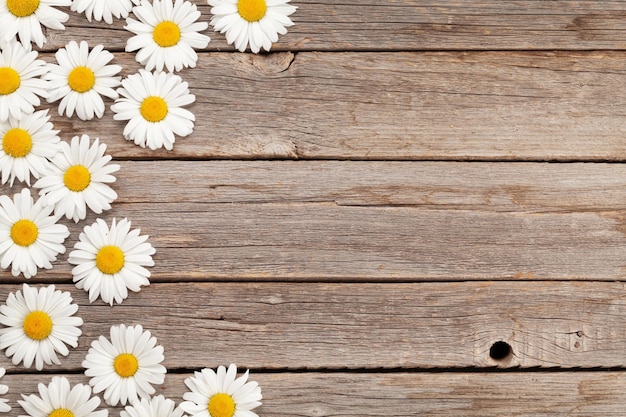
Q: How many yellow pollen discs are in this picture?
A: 14